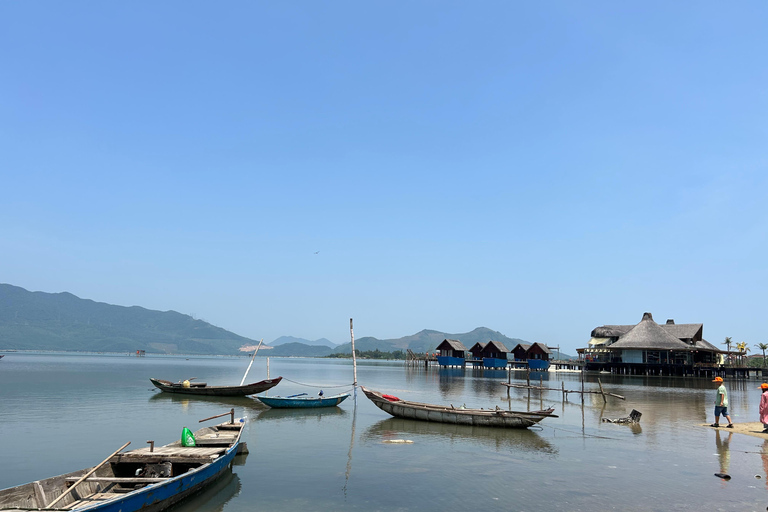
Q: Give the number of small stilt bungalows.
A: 5